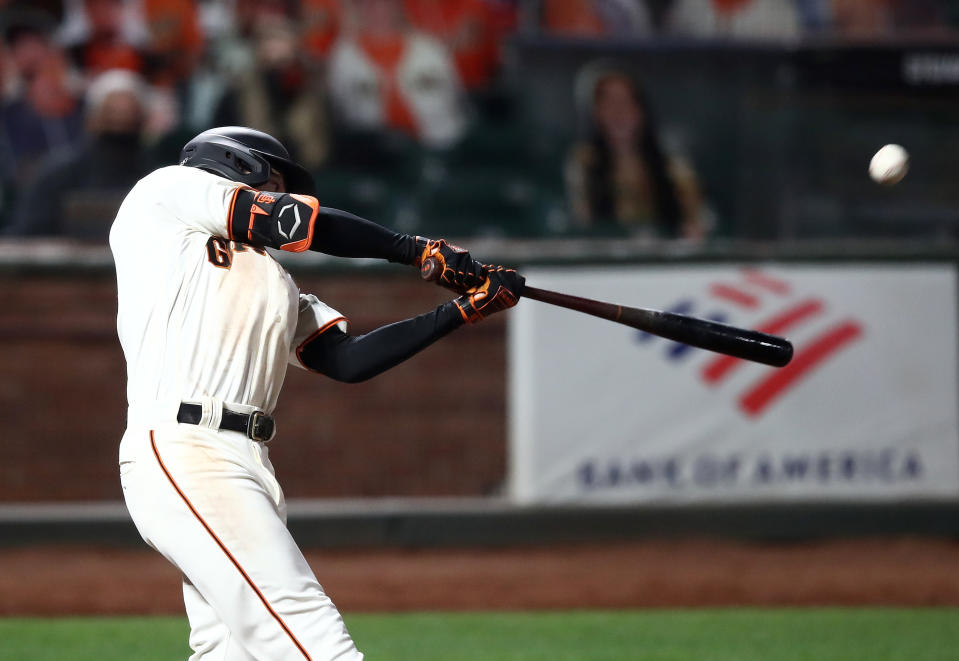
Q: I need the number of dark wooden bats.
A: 1